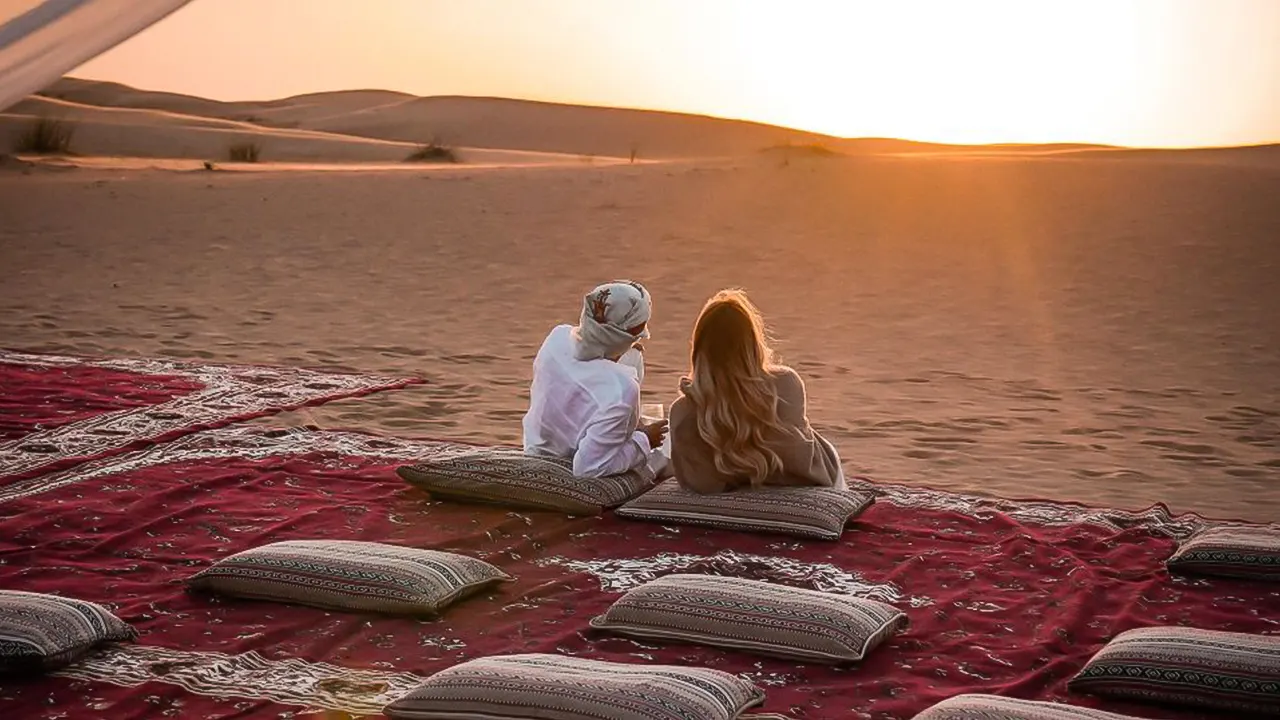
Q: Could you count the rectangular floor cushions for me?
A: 9